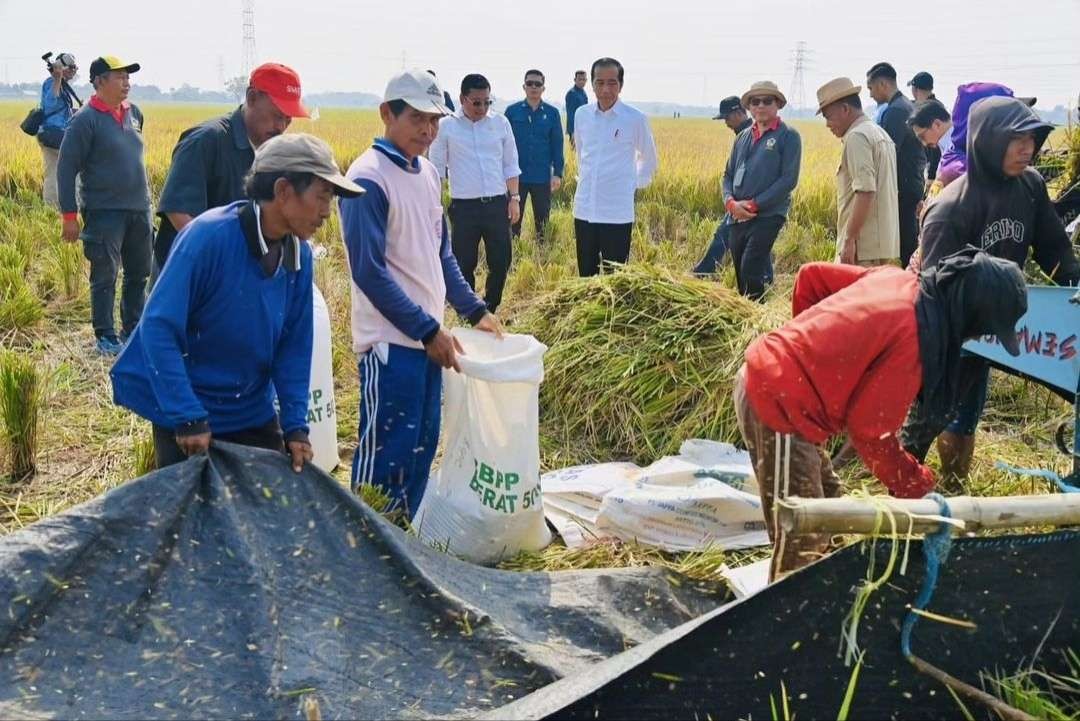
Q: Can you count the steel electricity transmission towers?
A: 2